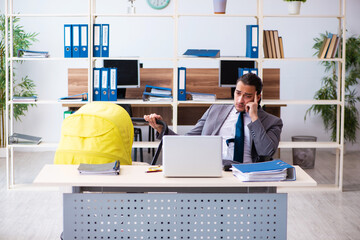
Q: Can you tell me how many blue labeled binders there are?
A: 12